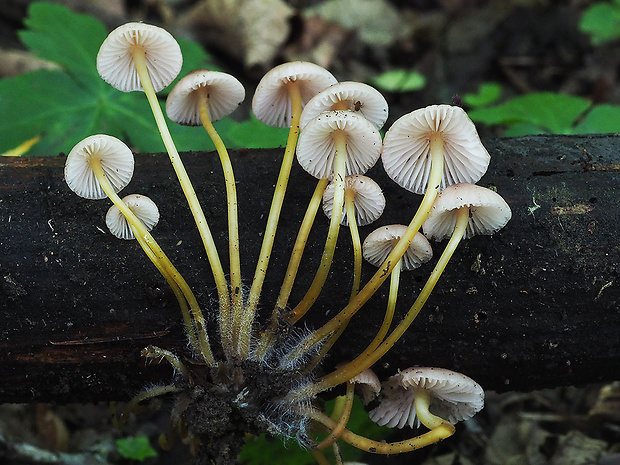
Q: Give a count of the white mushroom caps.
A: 13